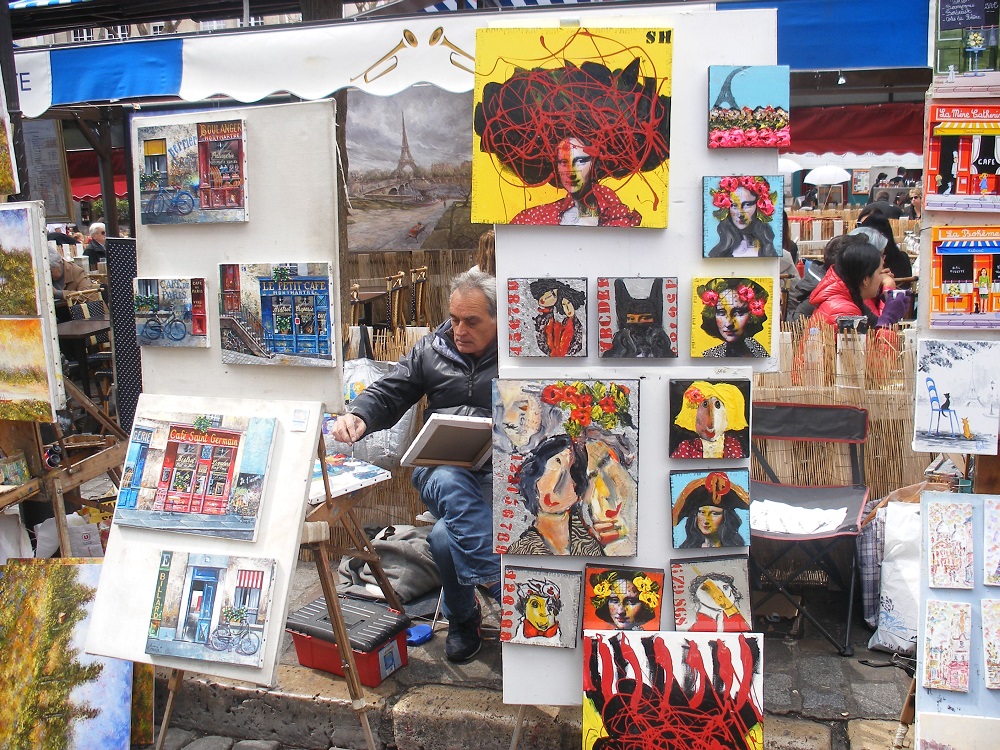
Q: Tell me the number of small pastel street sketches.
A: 4